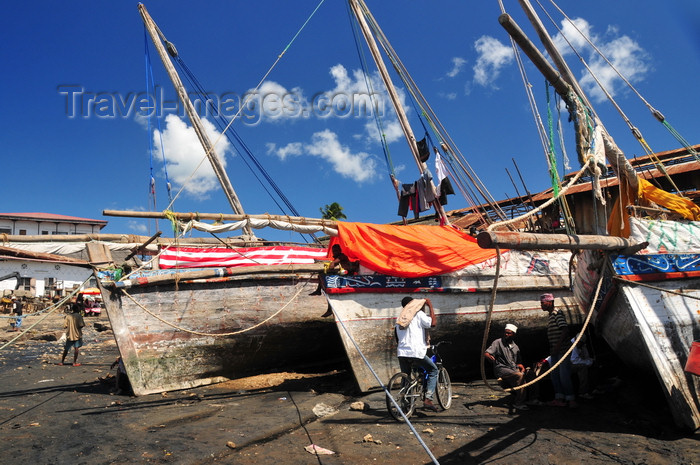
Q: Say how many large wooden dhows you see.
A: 3